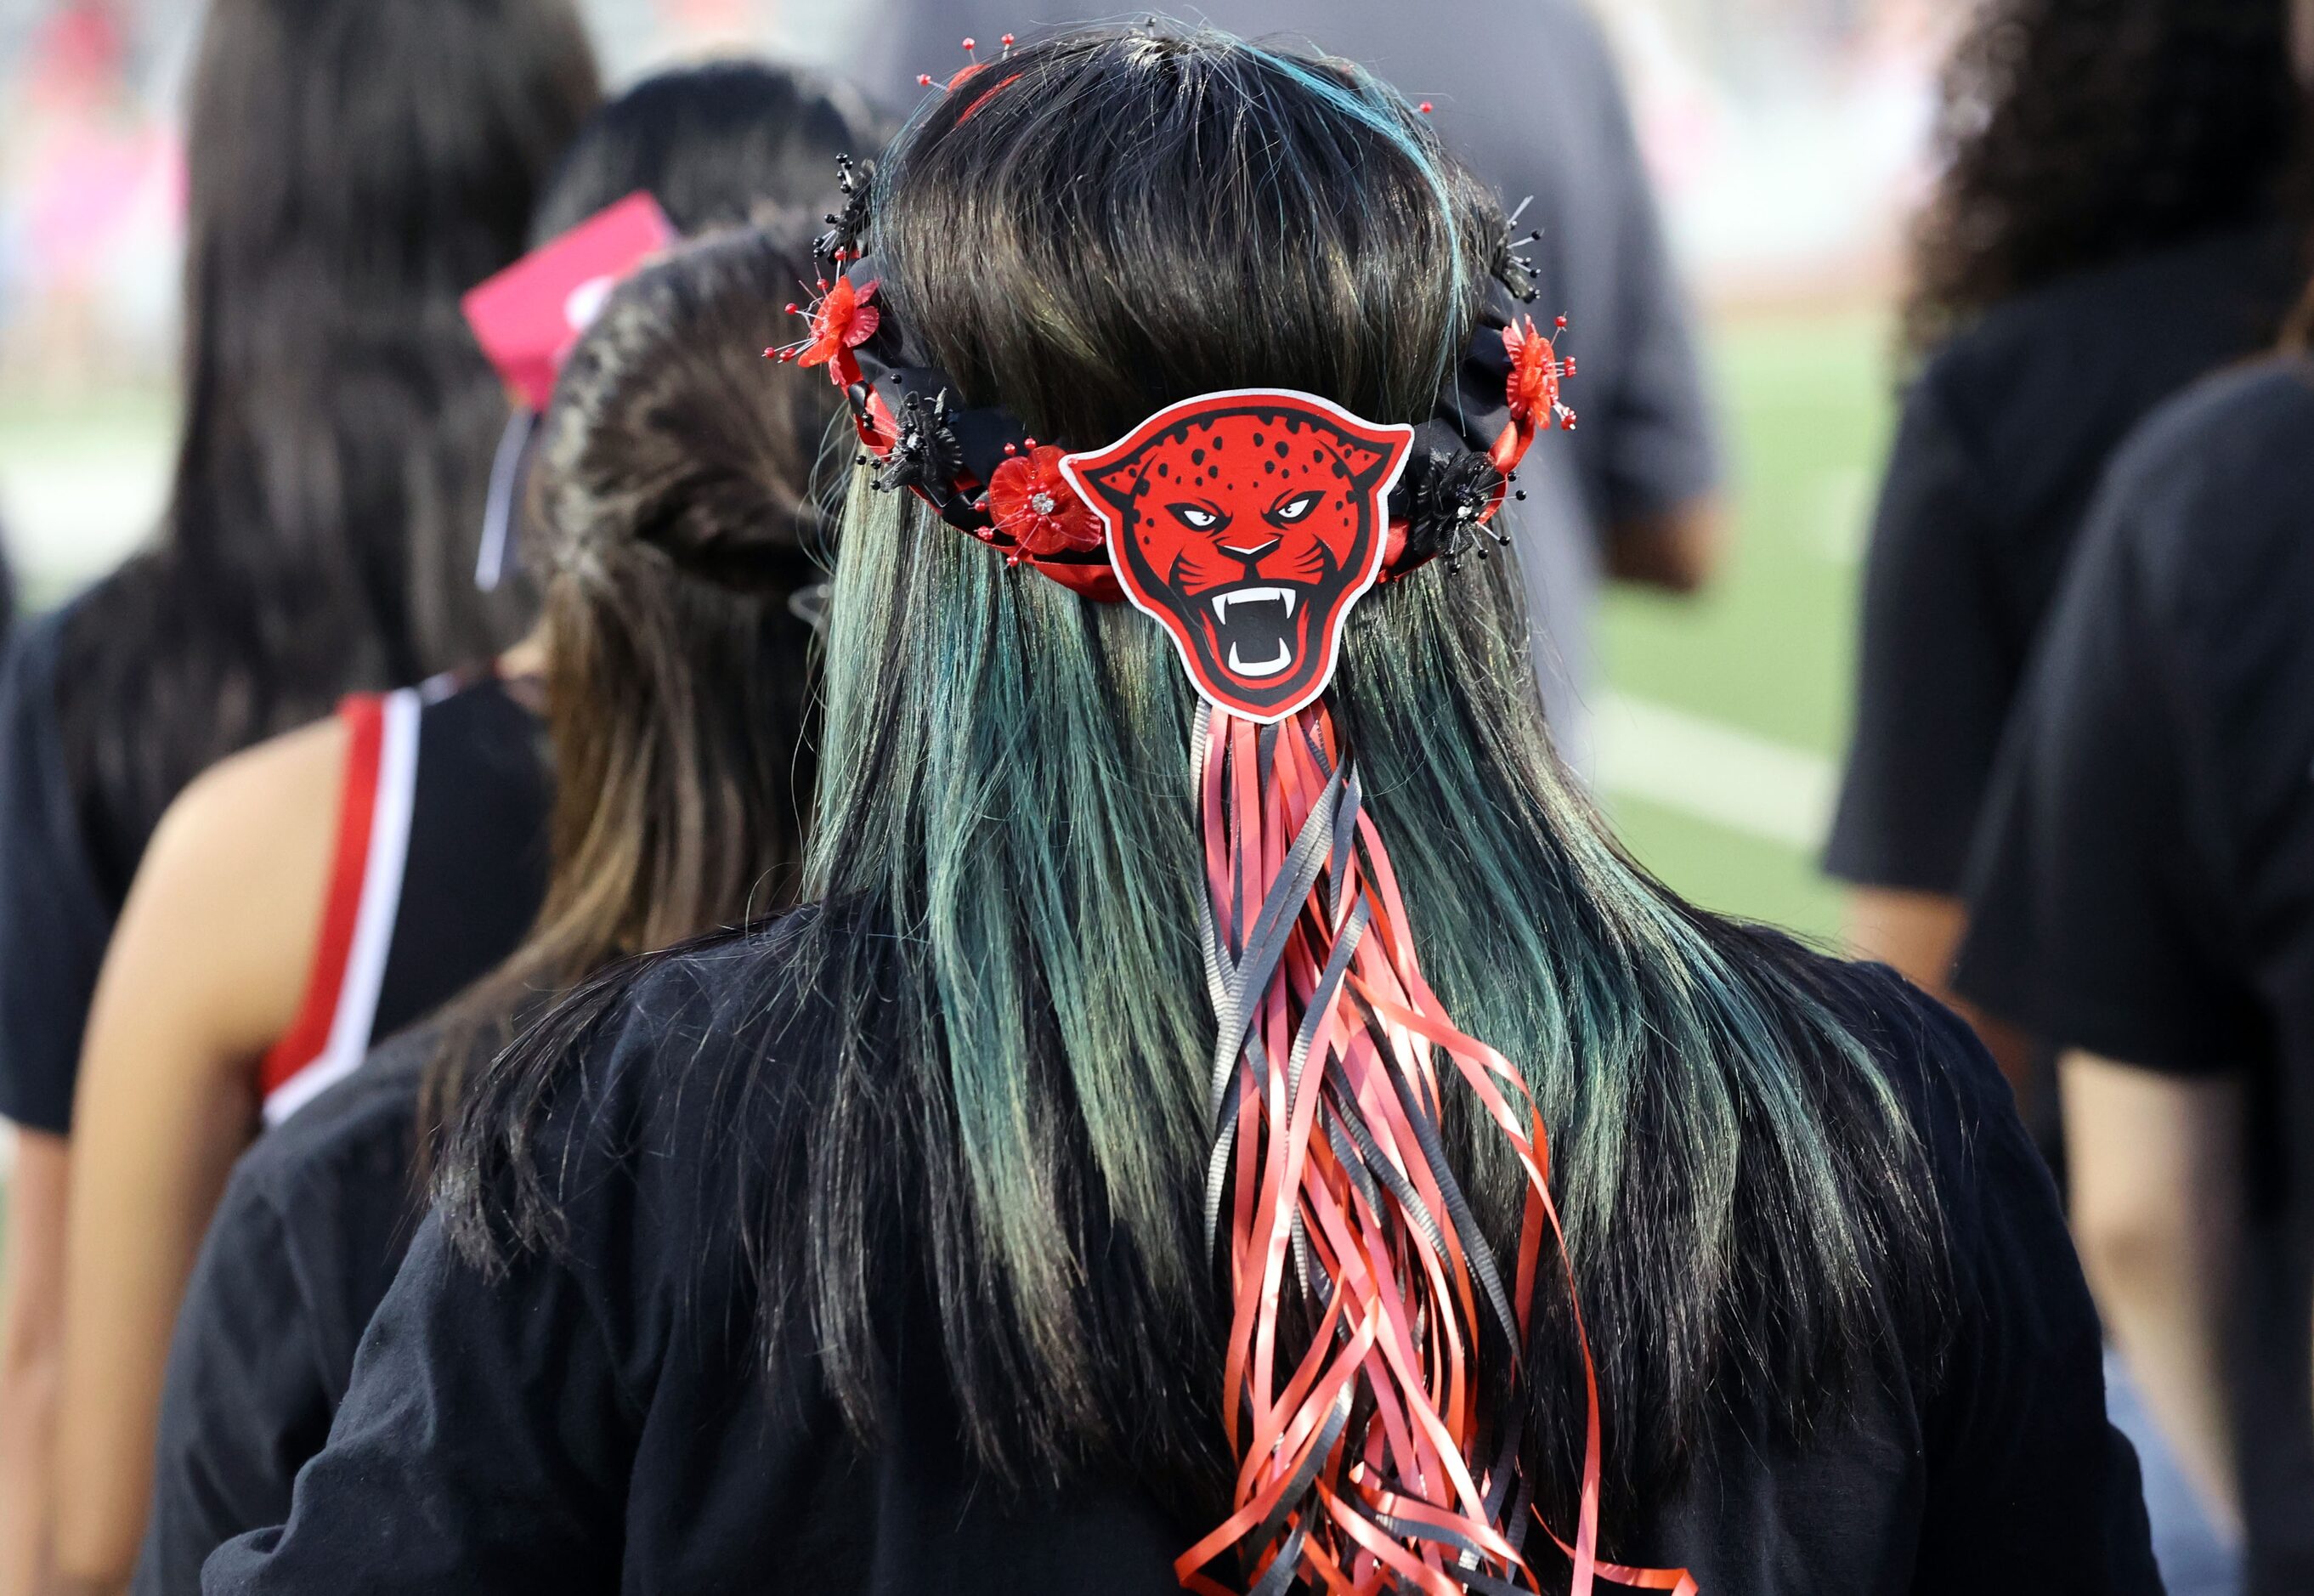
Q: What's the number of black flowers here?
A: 4